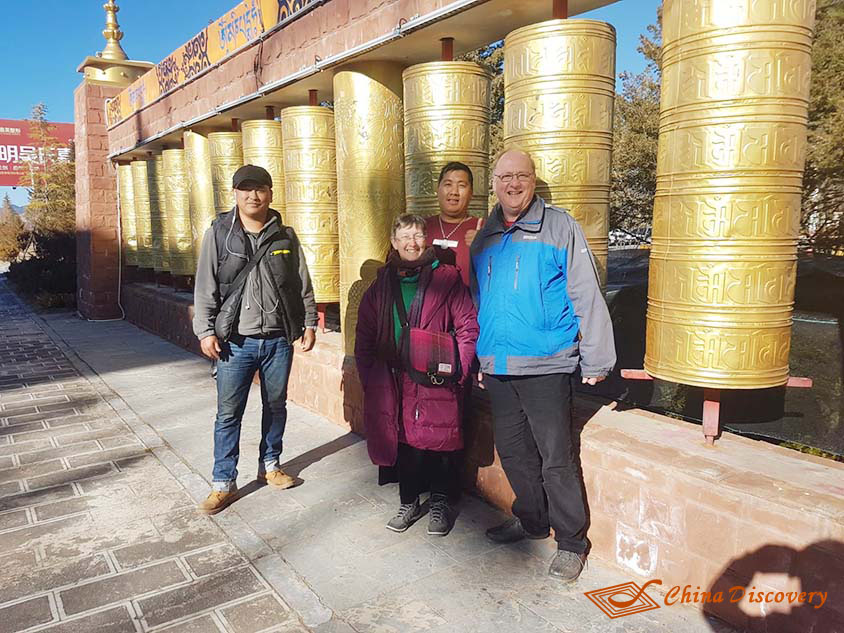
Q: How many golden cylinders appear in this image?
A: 12